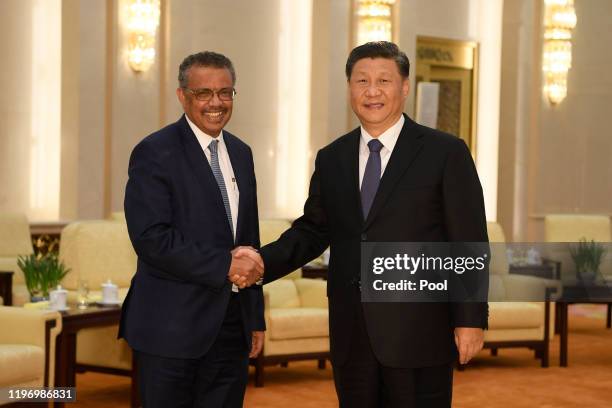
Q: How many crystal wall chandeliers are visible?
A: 3